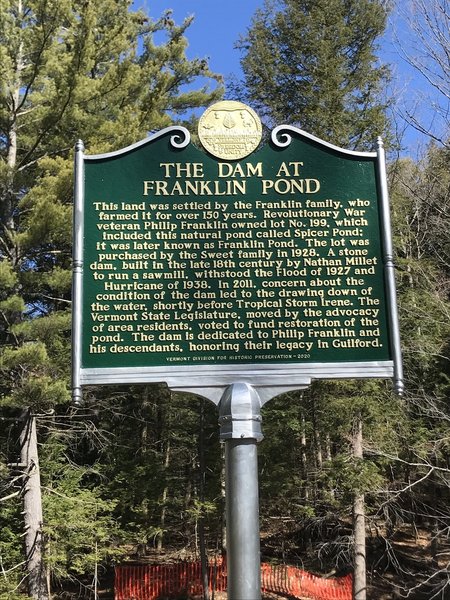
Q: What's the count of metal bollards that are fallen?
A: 0